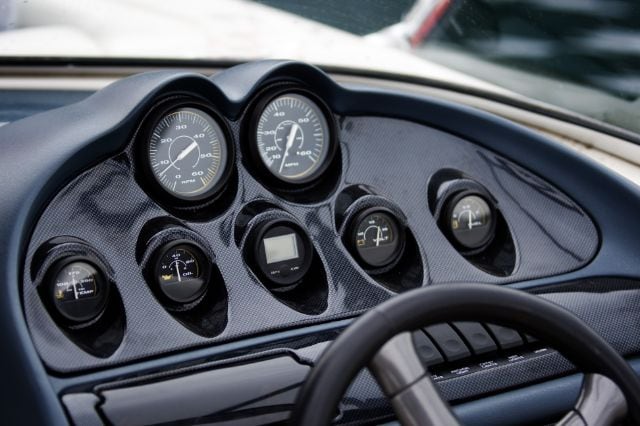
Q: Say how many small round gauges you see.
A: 5